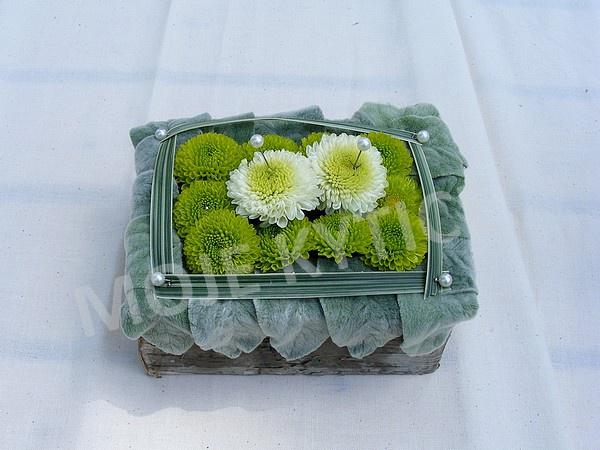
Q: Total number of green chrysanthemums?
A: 10